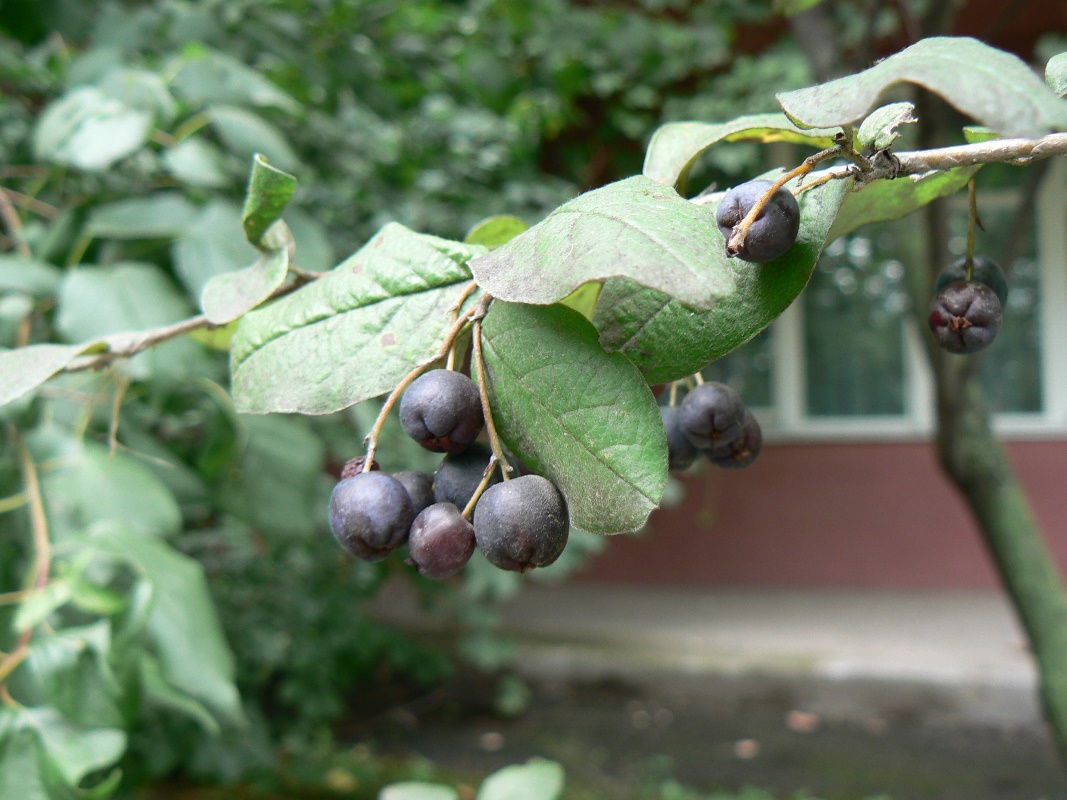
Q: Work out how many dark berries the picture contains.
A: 13